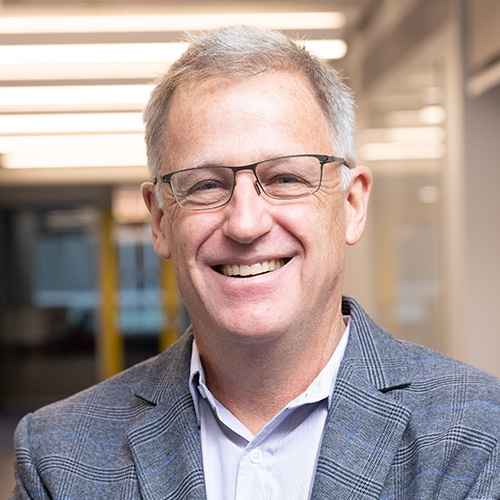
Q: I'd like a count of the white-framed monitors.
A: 0